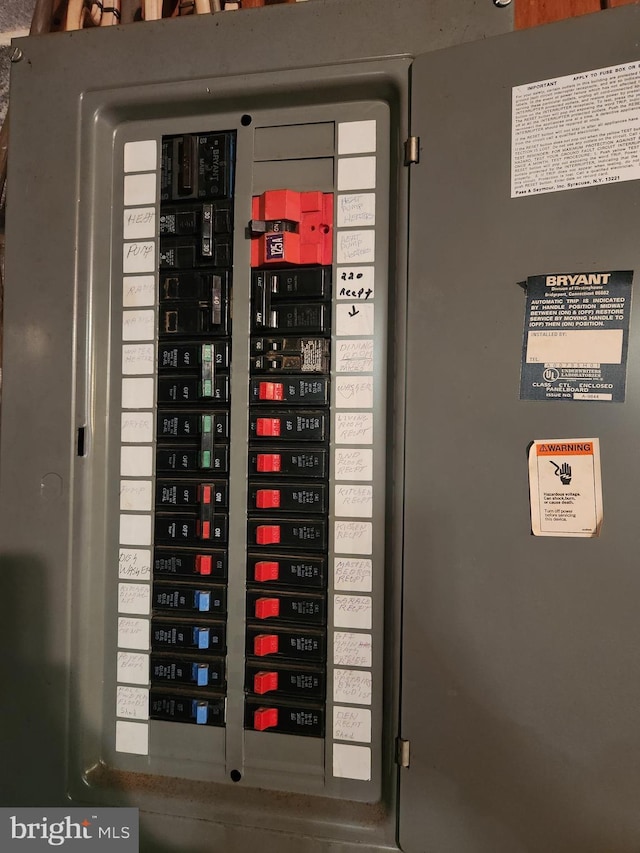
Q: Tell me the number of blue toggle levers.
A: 4